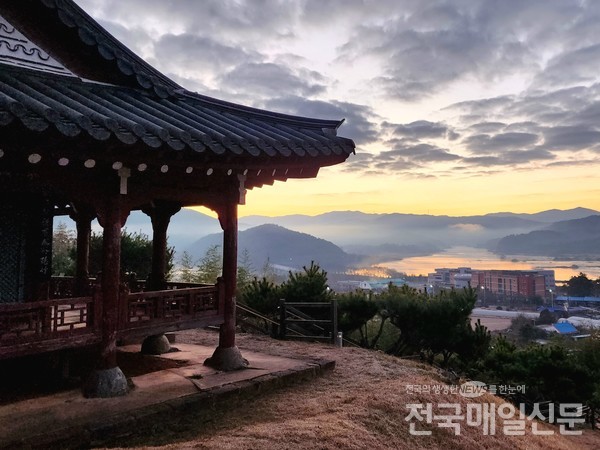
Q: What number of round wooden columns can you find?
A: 4